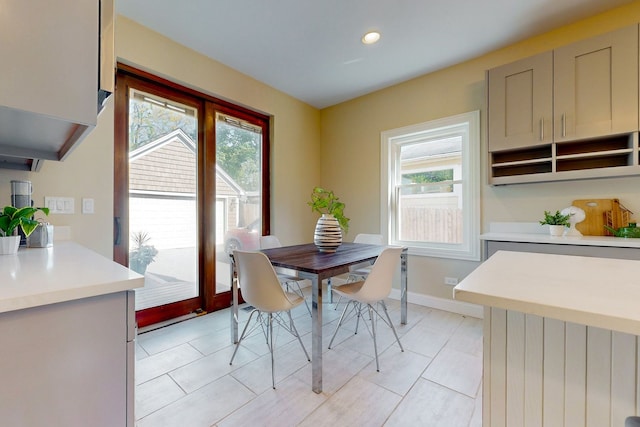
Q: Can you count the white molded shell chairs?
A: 4